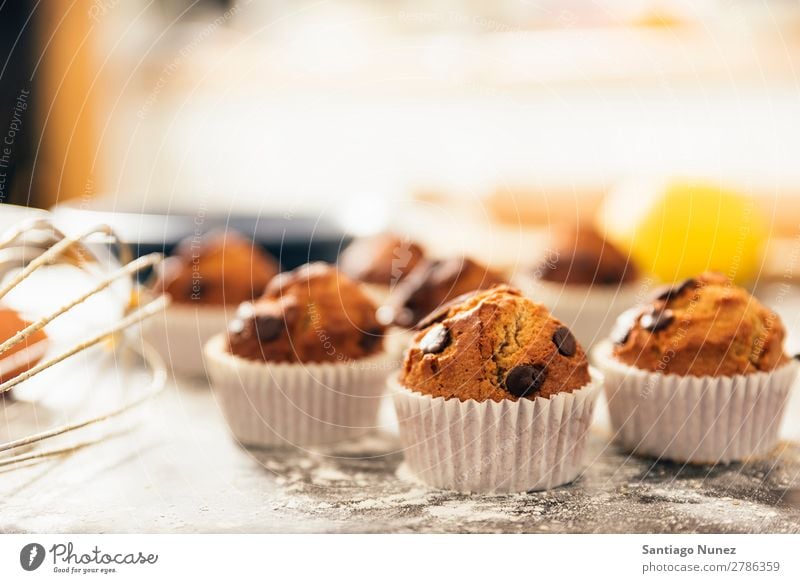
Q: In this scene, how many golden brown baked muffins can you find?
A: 7